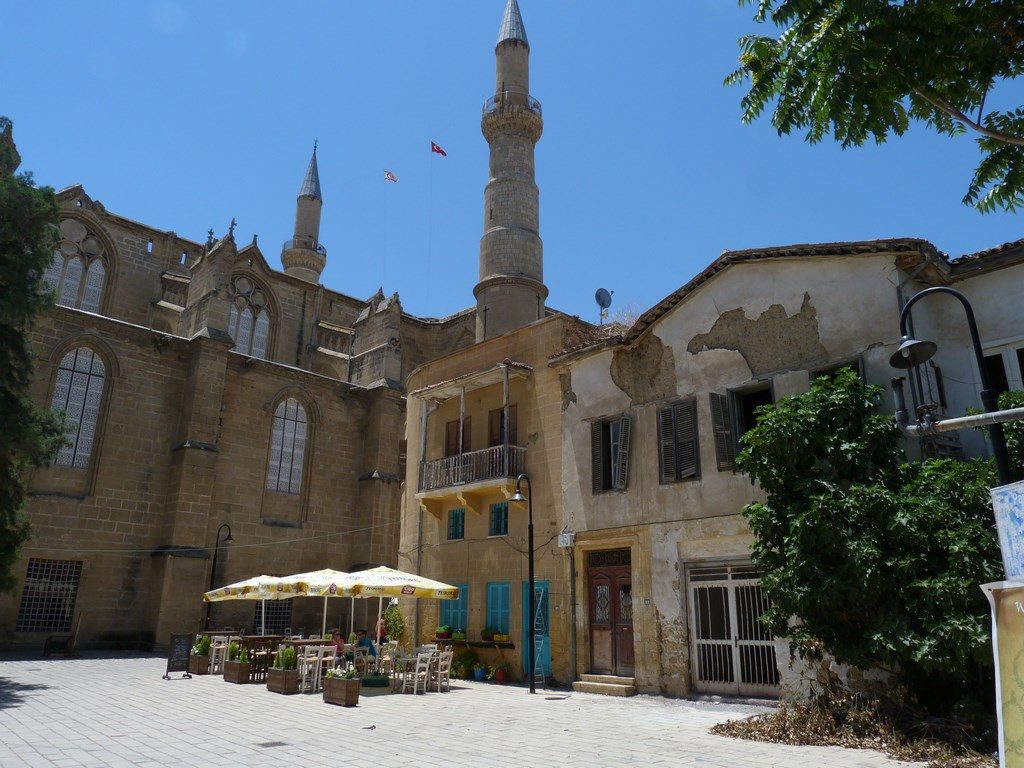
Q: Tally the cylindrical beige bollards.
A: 0